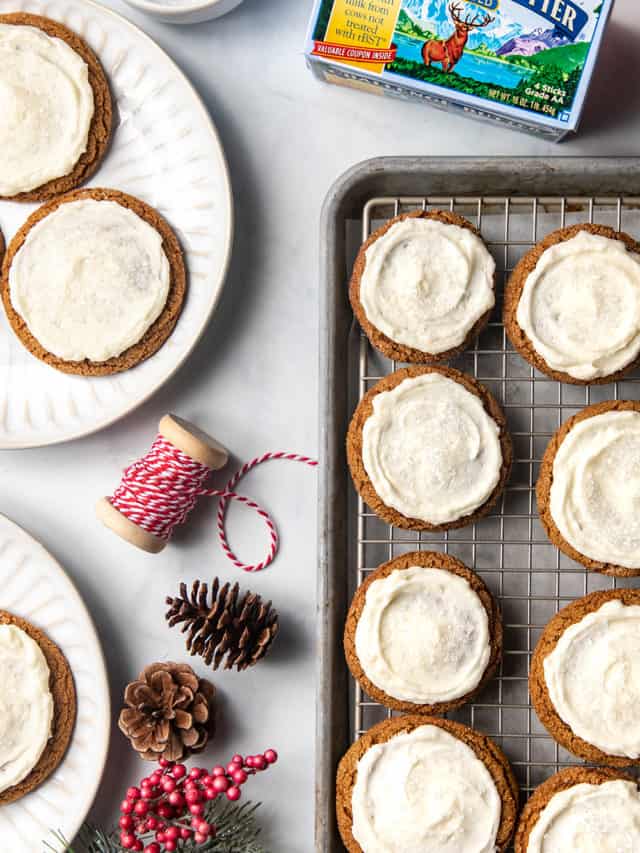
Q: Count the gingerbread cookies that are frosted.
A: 11